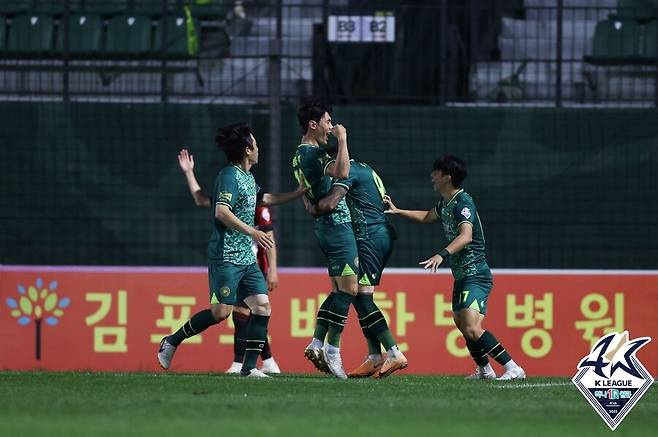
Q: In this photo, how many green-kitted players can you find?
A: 4